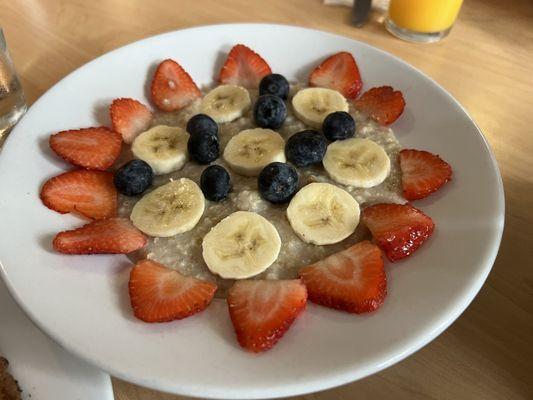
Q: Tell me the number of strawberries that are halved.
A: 13